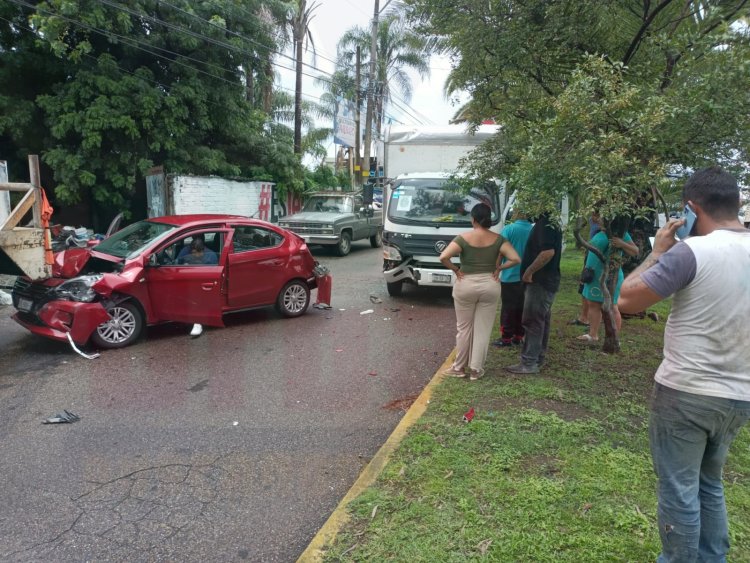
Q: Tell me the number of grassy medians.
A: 1